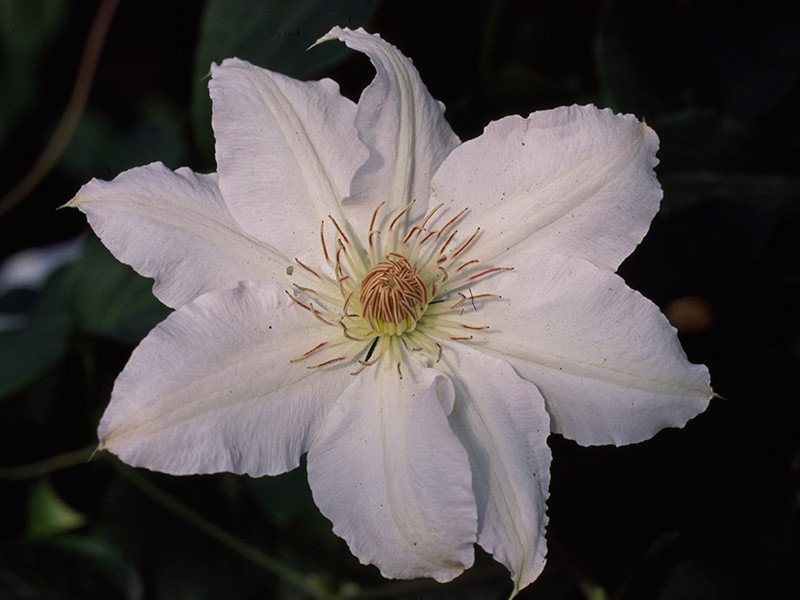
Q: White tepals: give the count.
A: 8